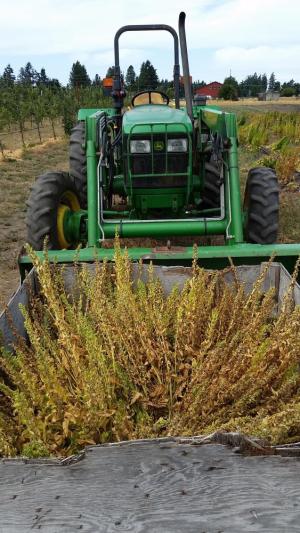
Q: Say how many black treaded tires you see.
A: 4